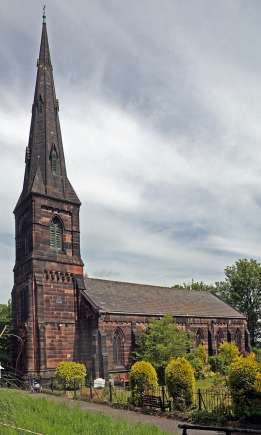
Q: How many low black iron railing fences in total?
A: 1